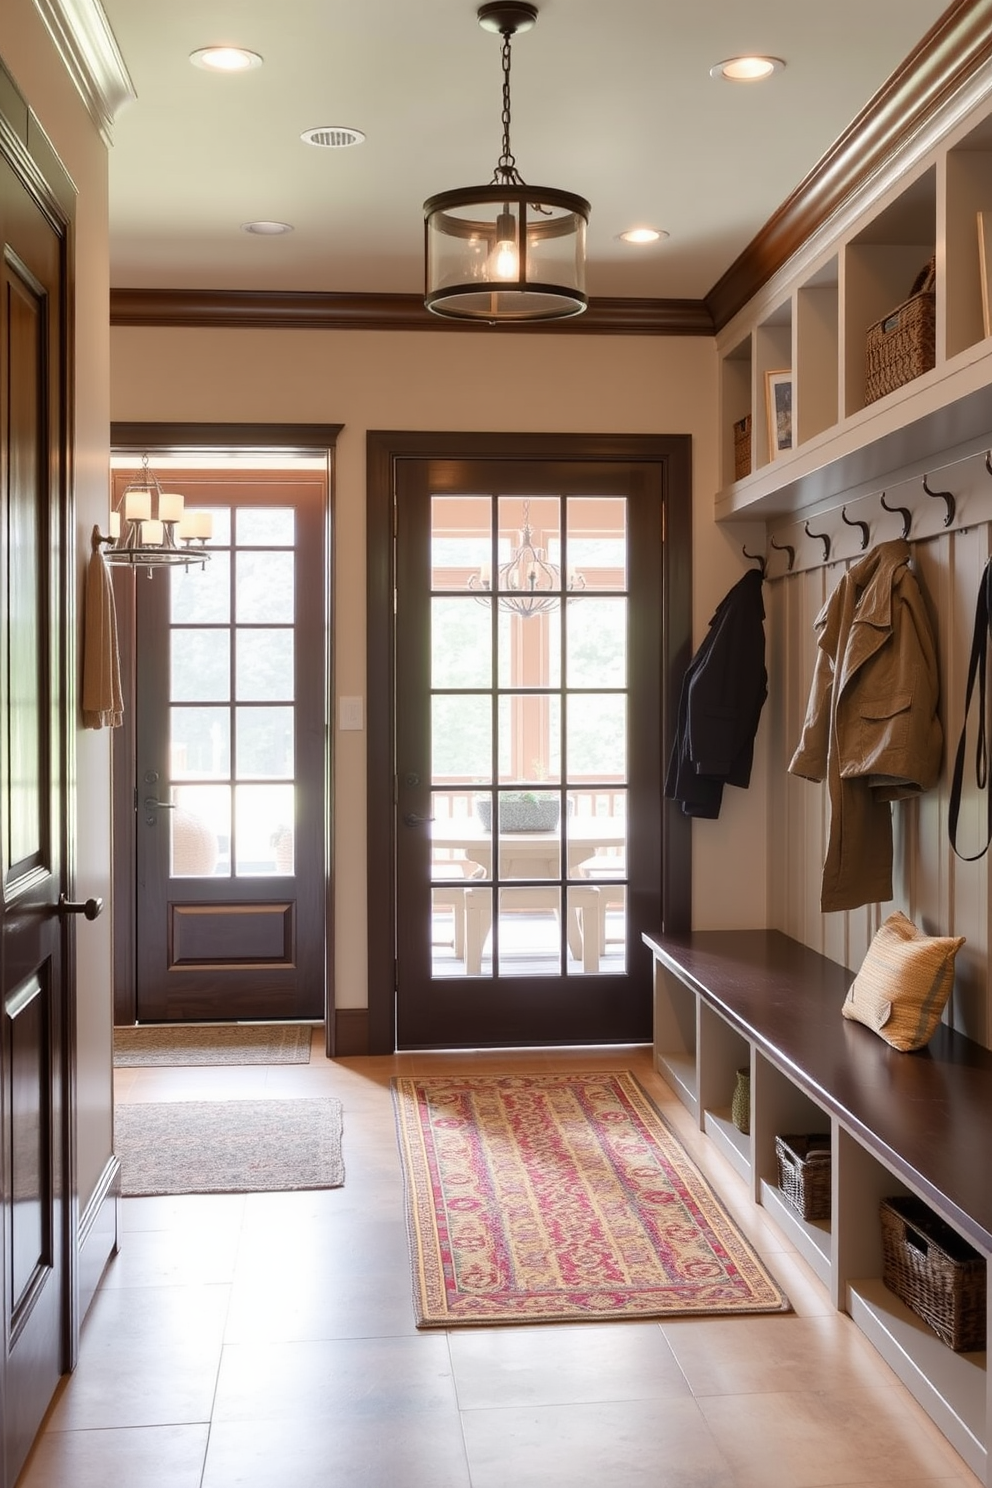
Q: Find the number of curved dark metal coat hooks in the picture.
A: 7